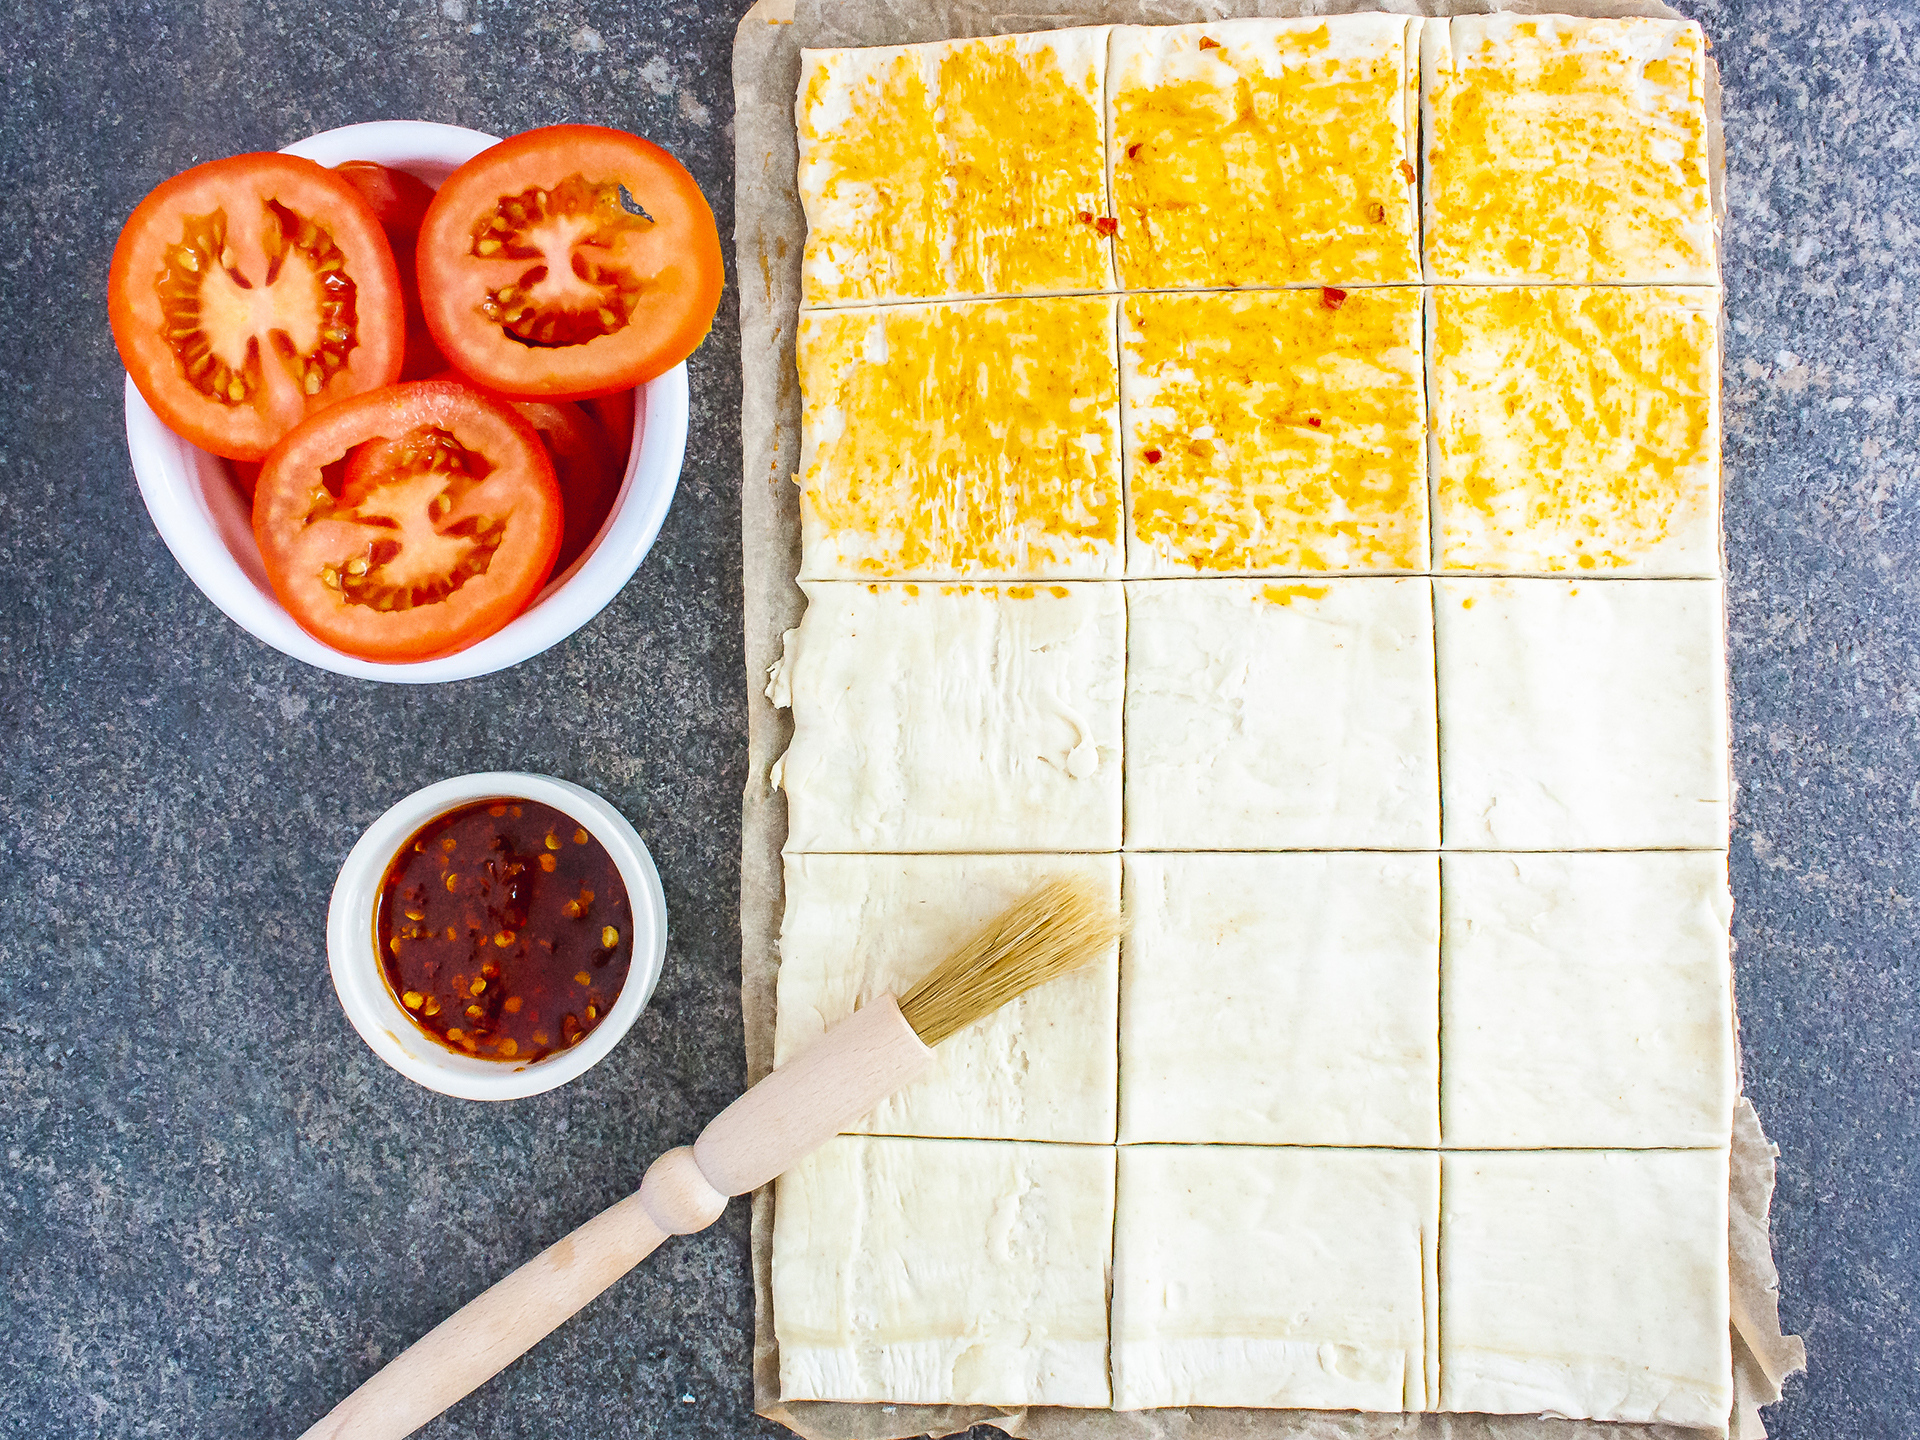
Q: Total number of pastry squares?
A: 15